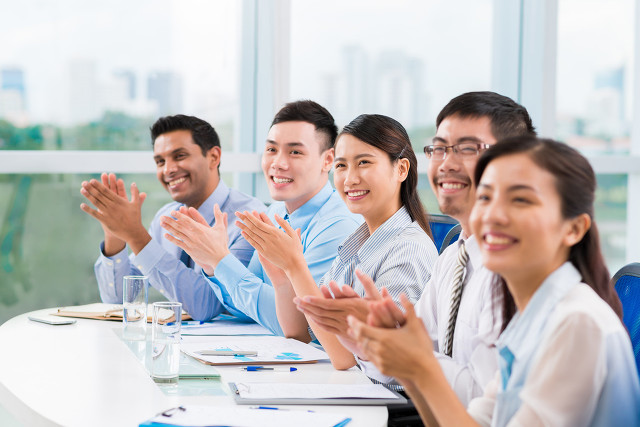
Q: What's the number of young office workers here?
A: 5